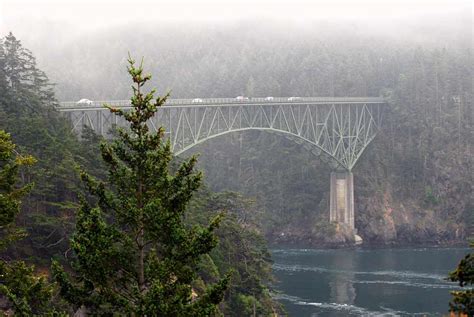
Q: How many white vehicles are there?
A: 5